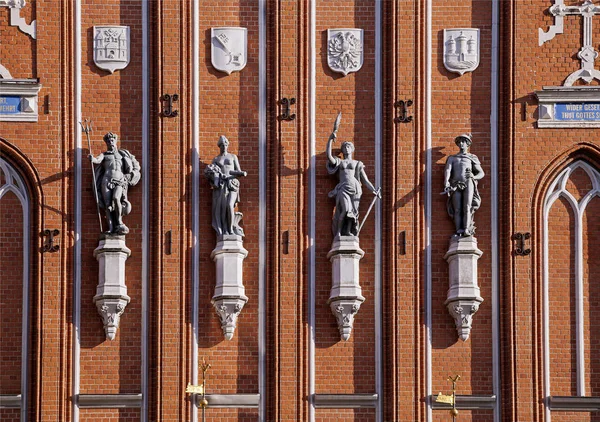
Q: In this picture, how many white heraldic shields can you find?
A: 4